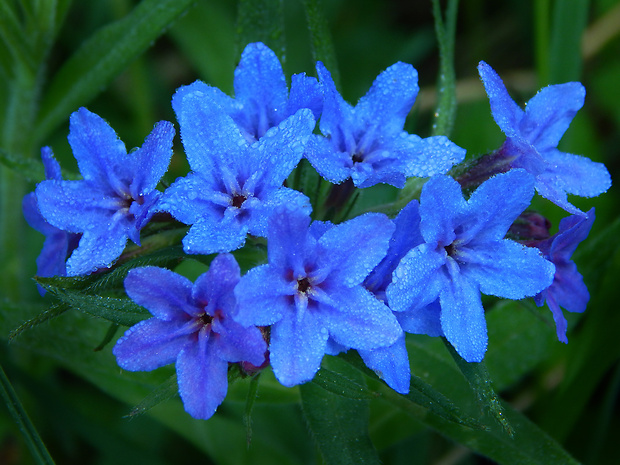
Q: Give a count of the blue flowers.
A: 11